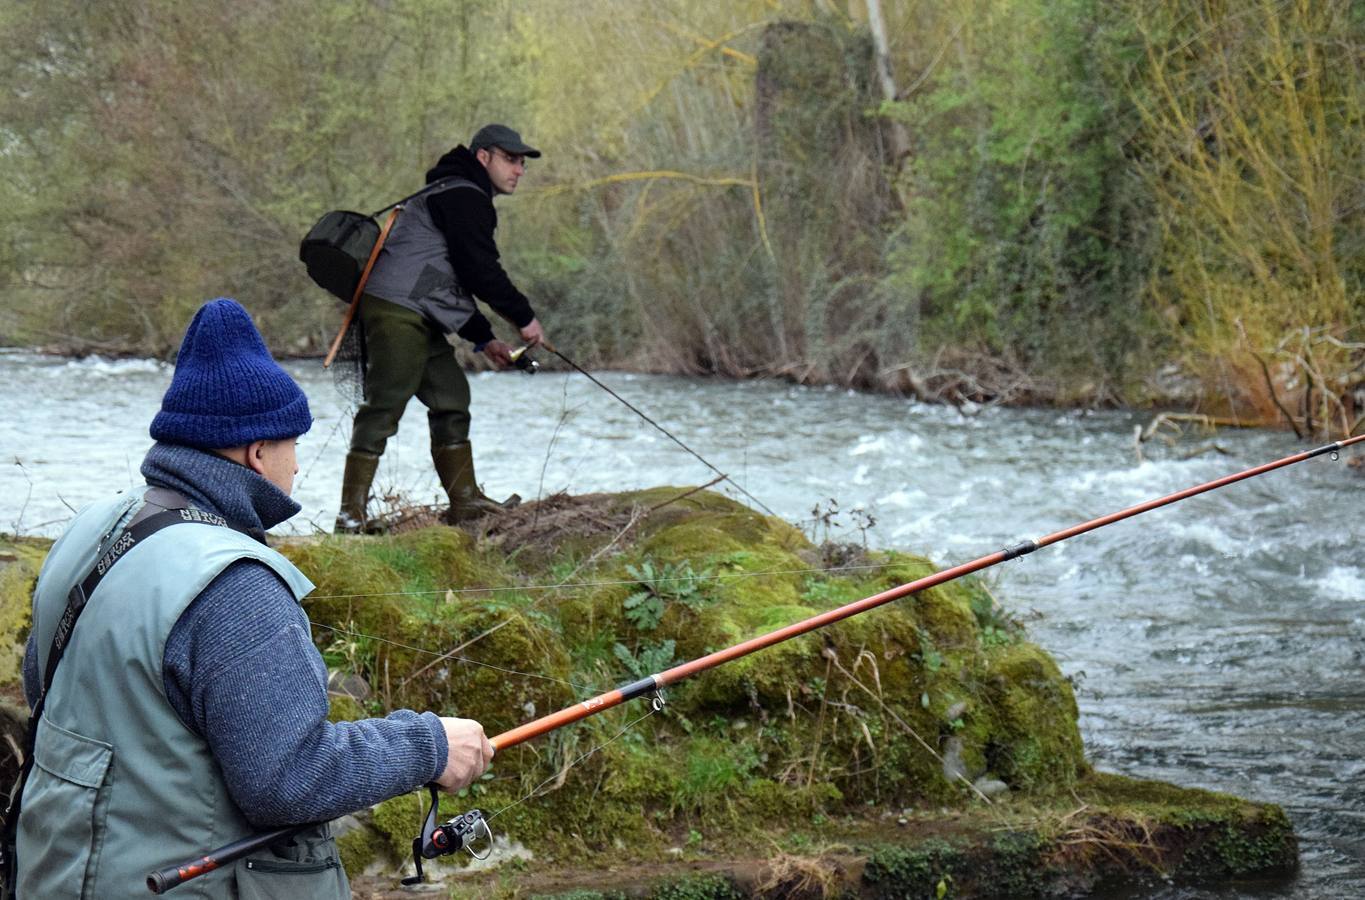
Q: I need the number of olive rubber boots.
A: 2